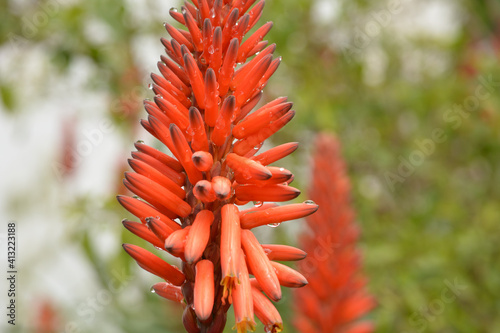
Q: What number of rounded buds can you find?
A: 3